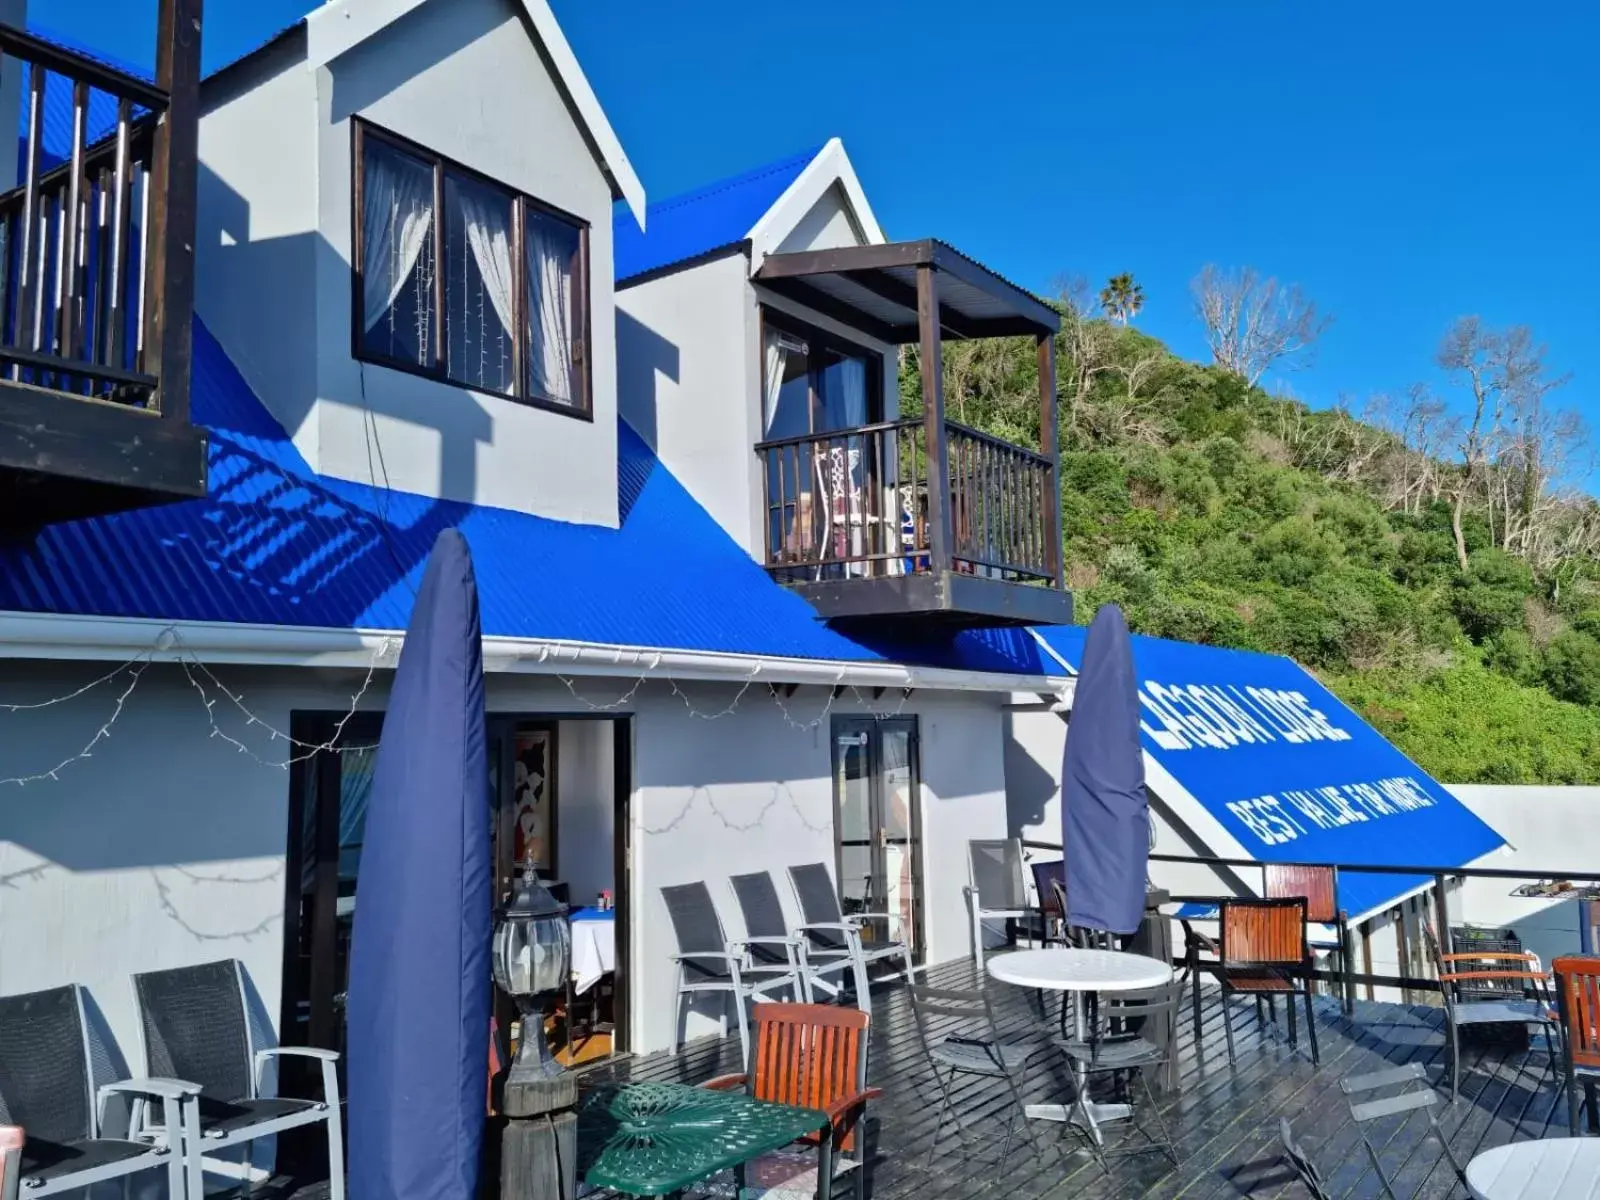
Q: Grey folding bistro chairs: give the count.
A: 4